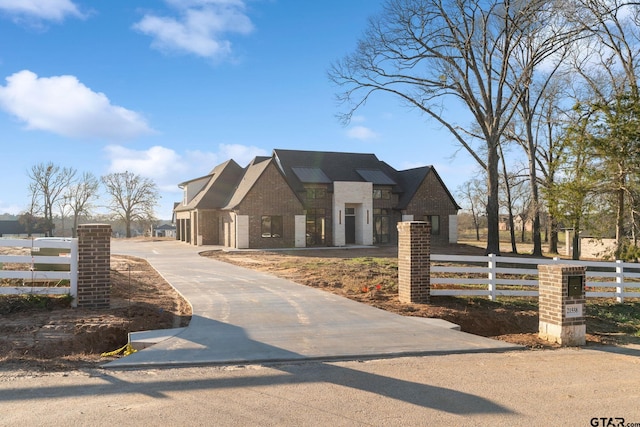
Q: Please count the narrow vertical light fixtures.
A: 2